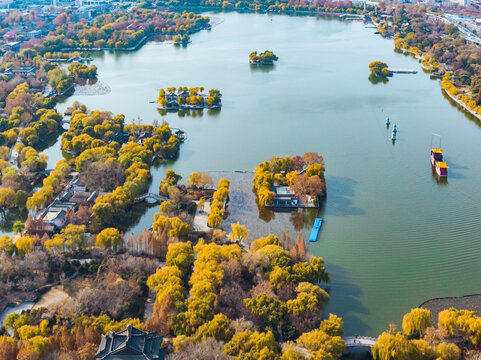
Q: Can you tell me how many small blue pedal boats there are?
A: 3